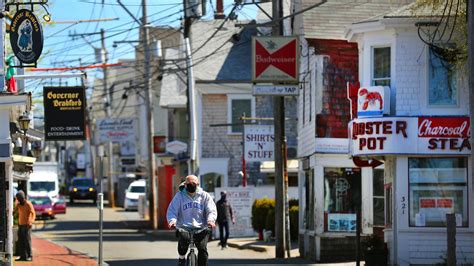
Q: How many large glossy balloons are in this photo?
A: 0